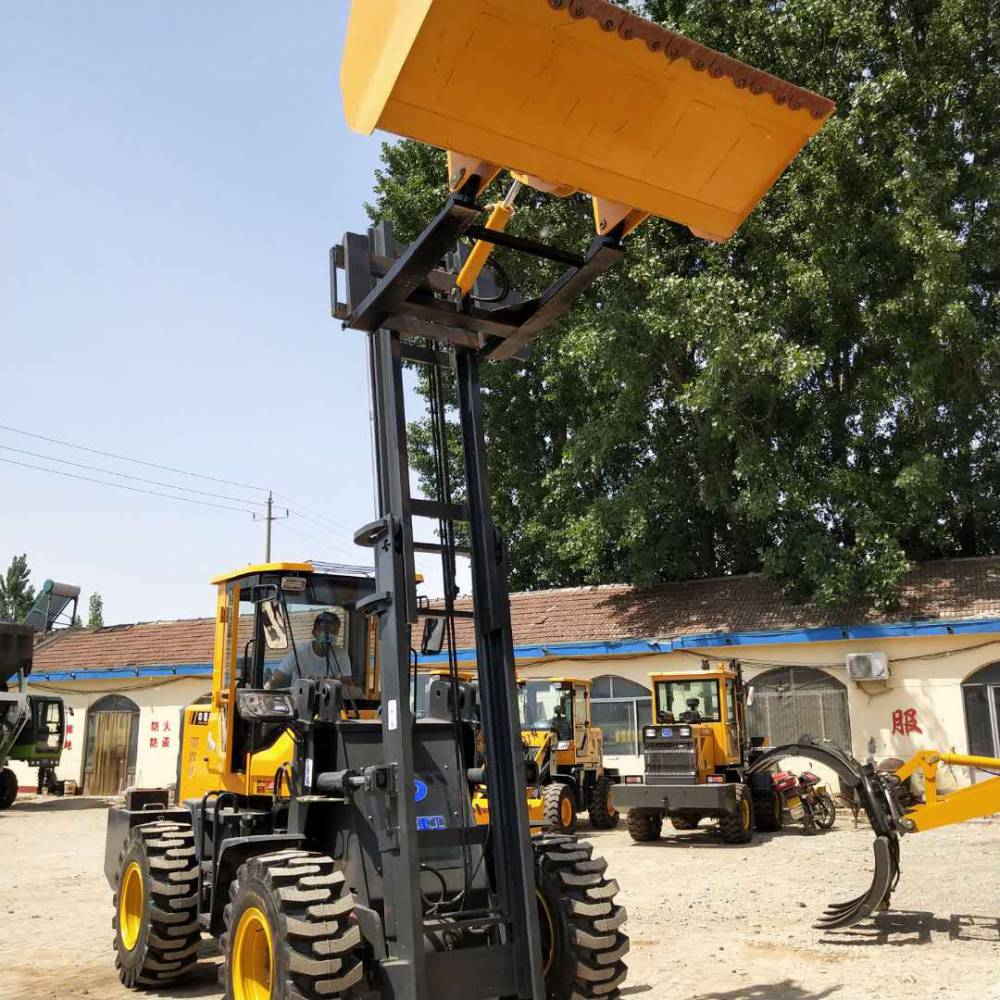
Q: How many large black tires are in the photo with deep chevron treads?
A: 3